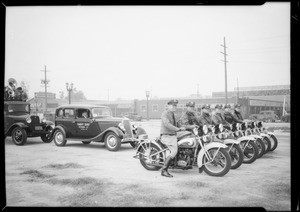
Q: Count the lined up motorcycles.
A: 6